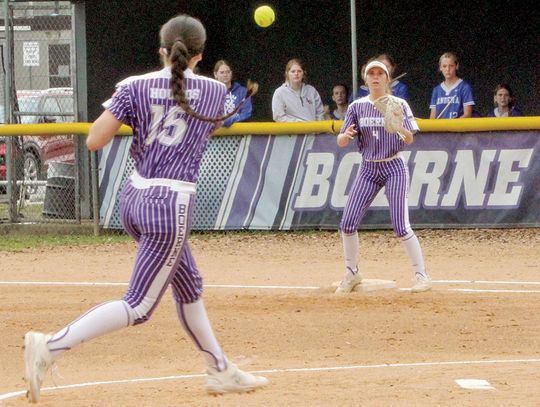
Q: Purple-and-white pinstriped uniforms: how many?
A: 2